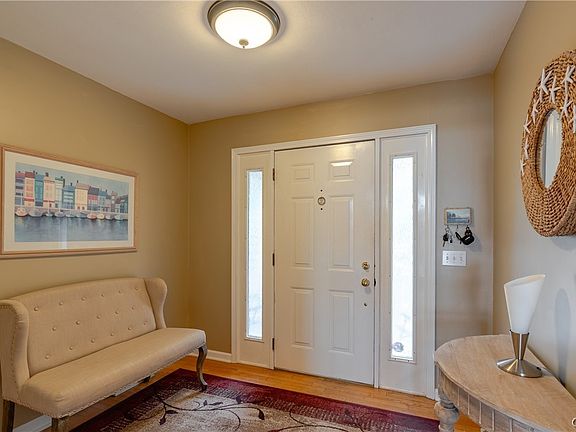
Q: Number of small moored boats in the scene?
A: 10